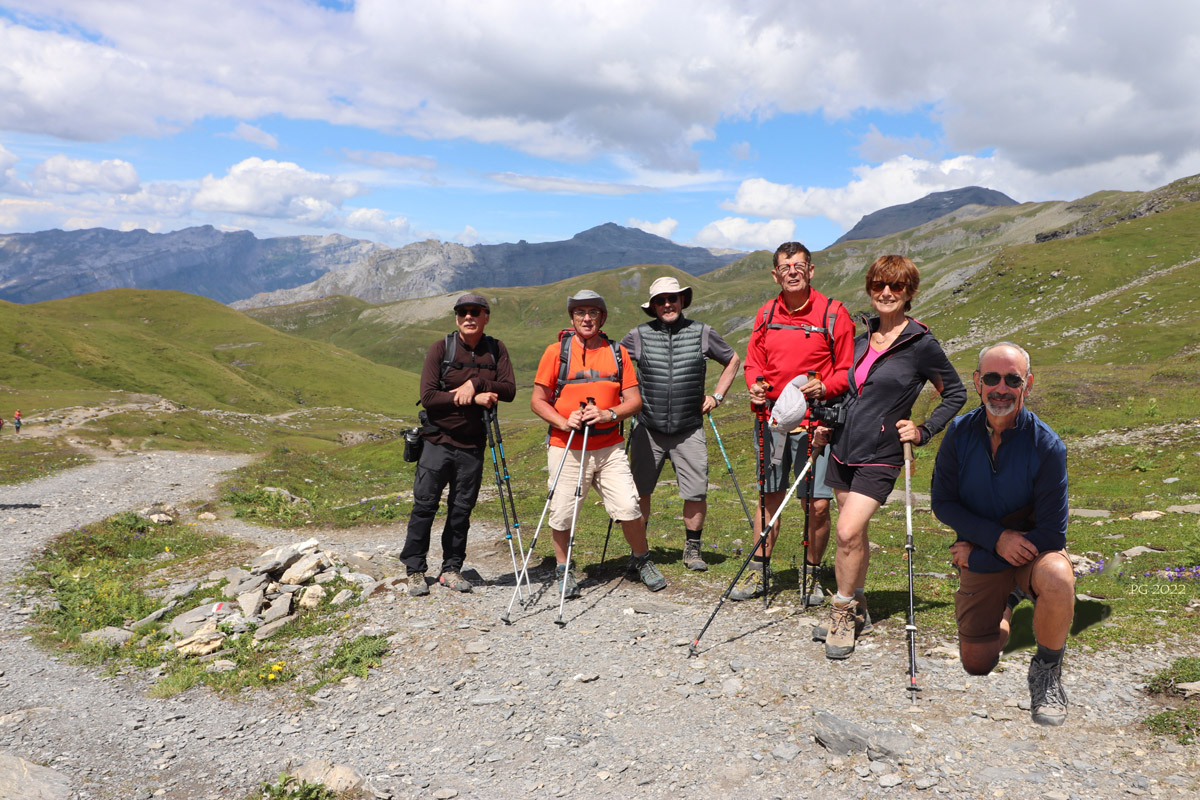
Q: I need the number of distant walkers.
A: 2